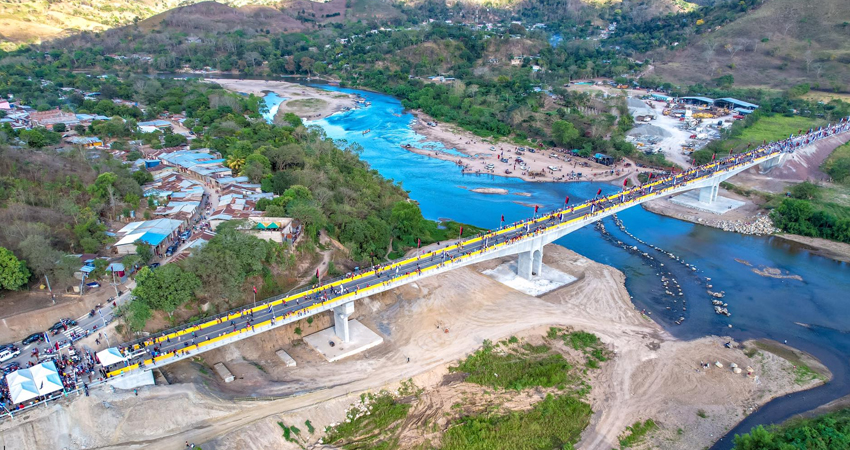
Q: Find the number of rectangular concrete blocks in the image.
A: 2